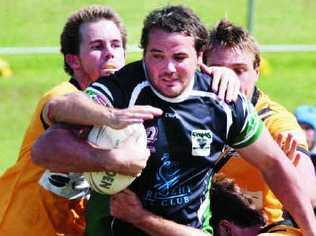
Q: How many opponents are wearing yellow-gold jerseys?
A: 3